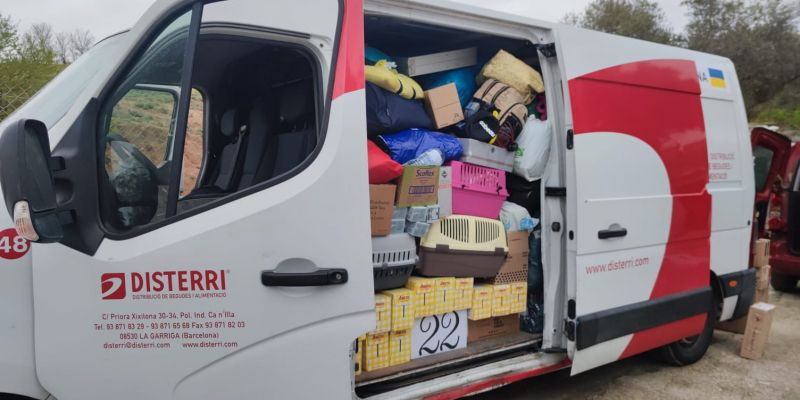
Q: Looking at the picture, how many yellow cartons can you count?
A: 11